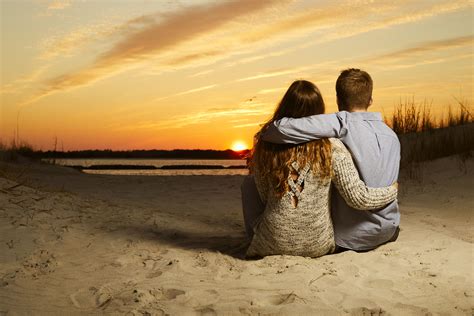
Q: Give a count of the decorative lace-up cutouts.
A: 1